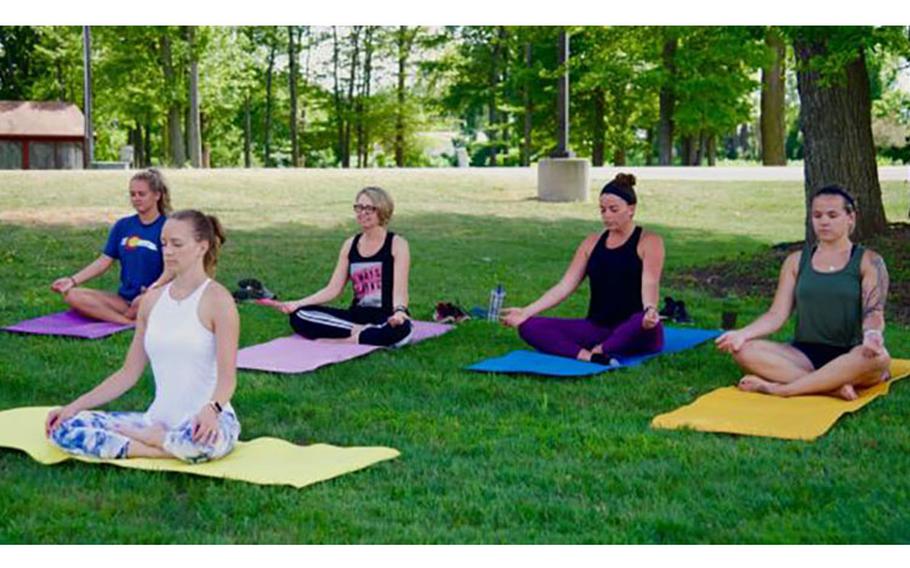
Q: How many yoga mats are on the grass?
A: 5